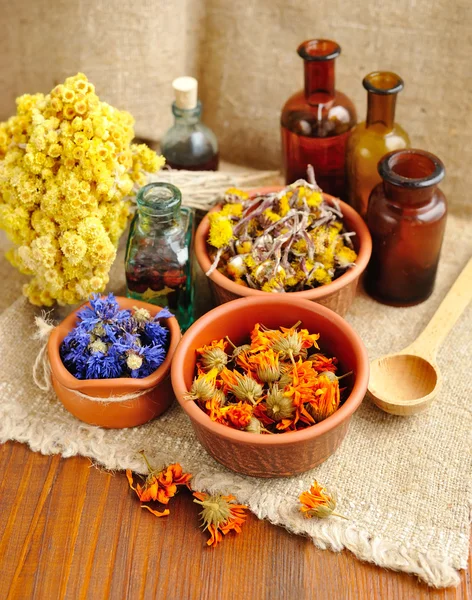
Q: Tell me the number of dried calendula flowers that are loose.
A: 3